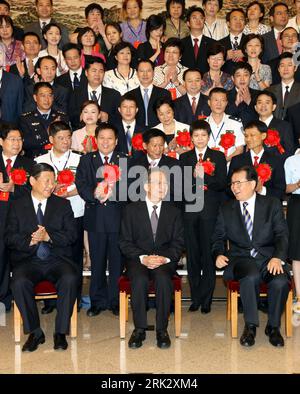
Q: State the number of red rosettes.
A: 10